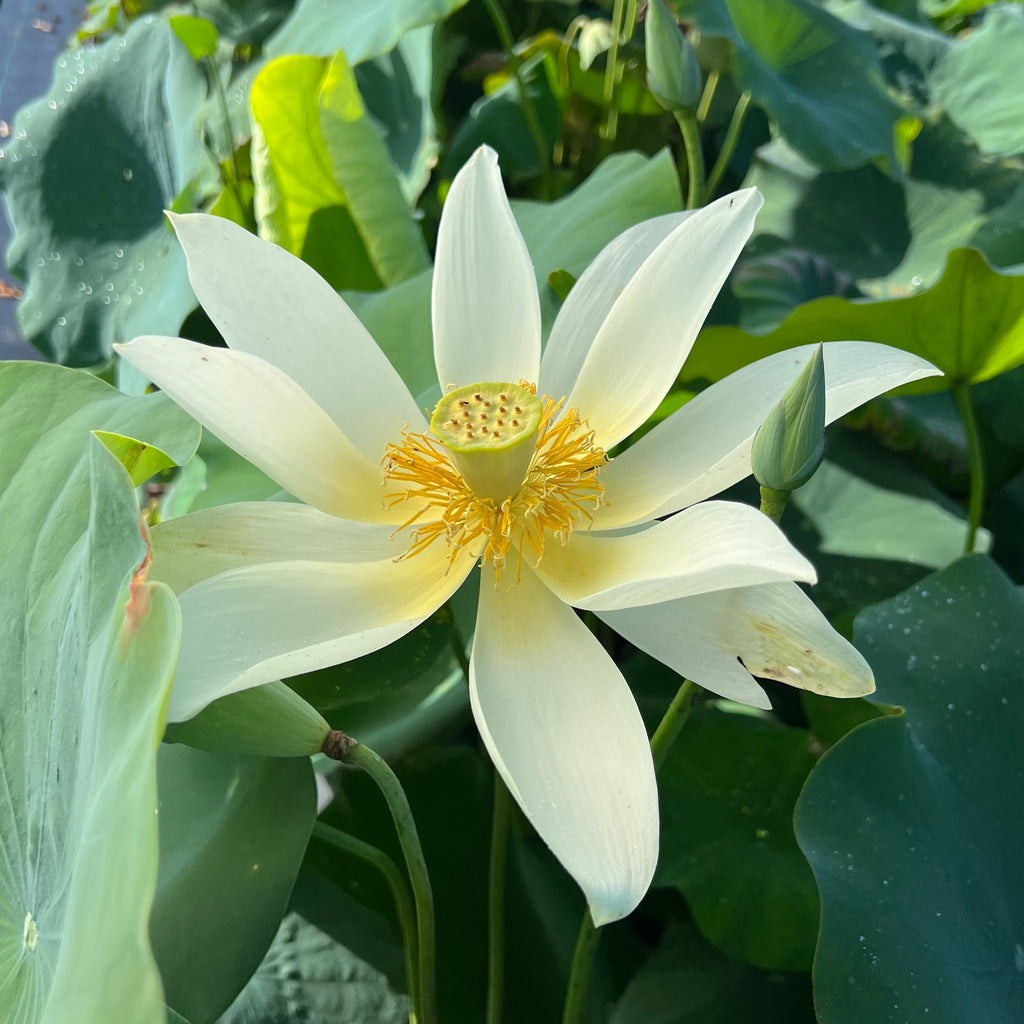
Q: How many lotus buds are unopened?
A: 2